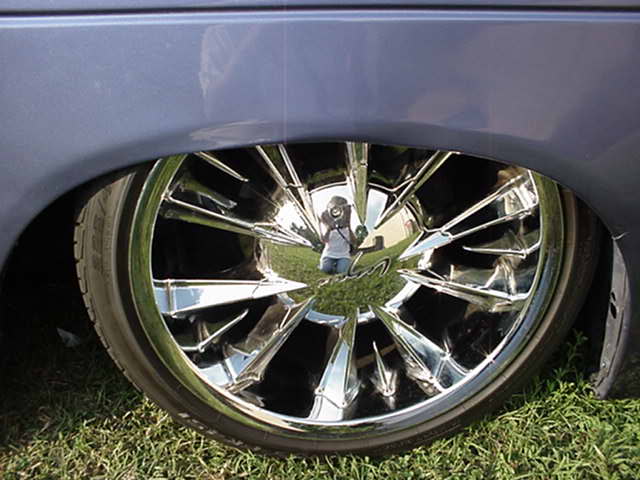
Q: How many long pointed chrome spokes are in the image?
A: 10